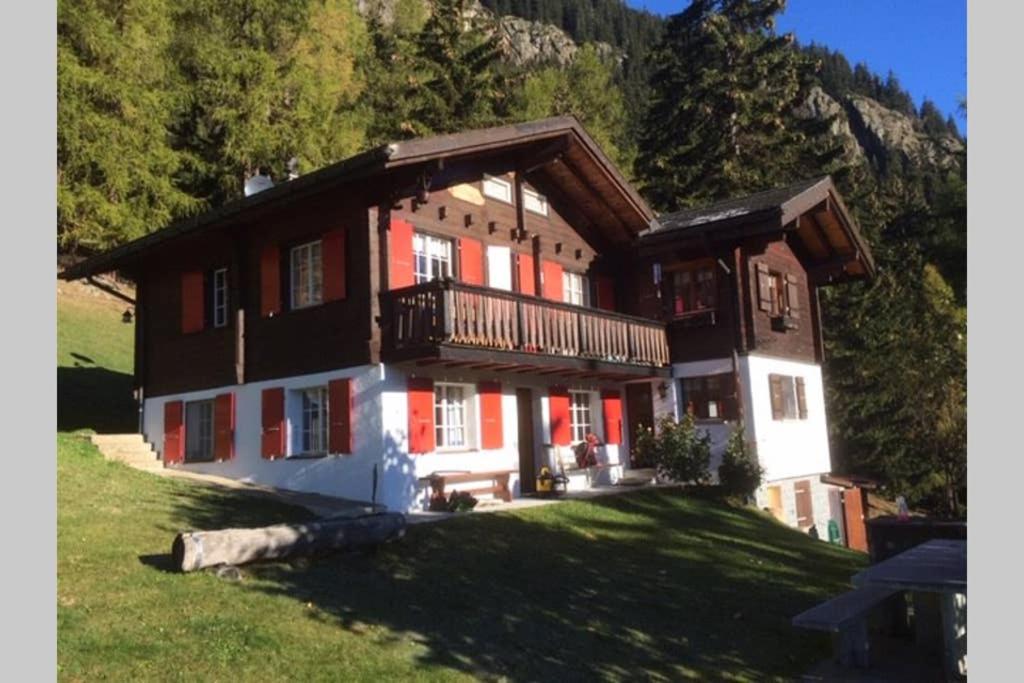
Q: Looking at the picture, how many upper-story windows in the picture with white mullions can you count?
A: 4